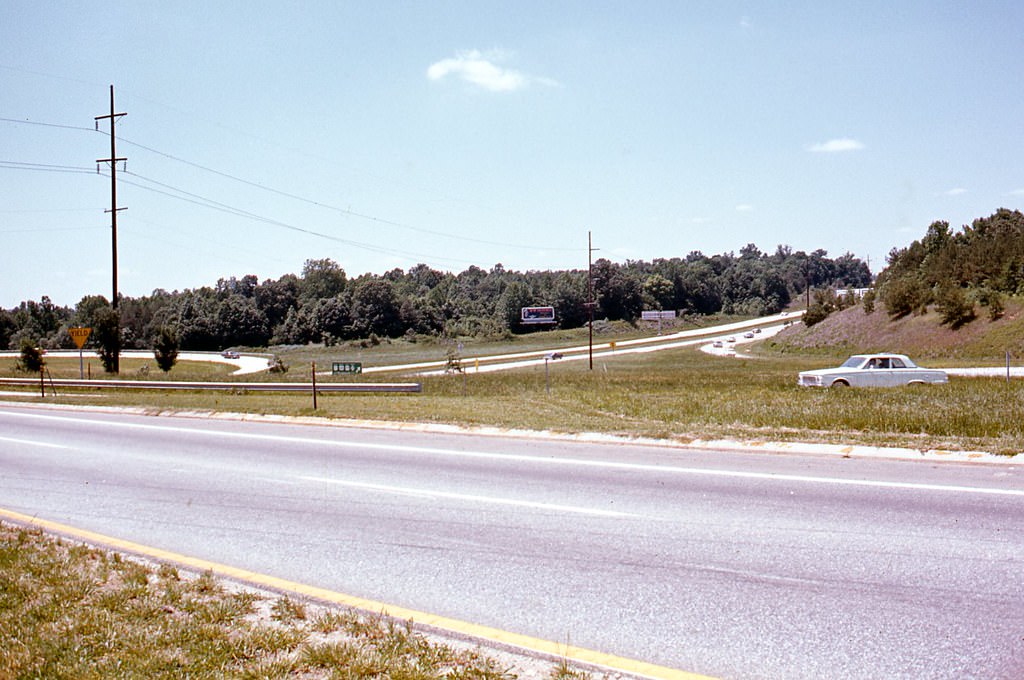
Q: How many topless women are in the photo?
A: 0